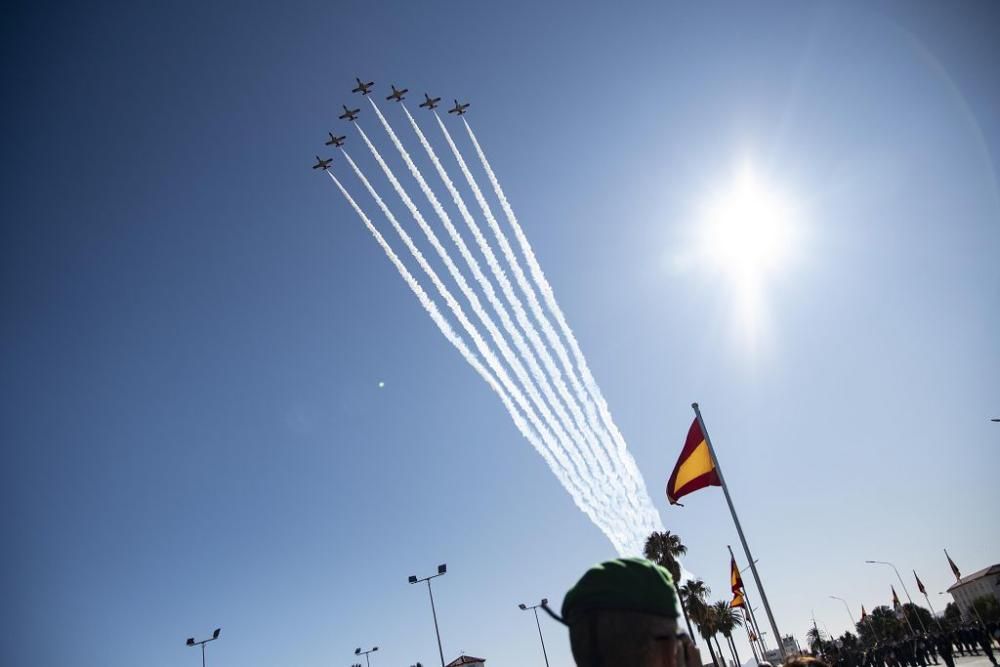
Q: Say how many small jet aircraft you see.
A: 7